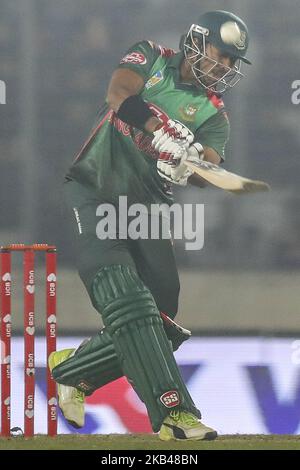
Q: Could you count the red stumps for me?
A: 3